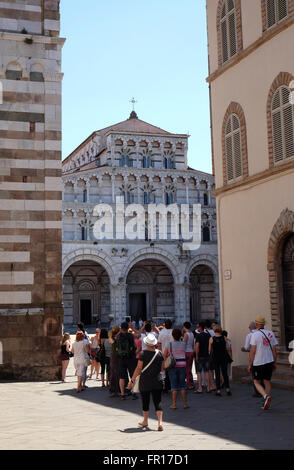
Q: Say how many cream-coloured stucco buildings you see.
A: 1